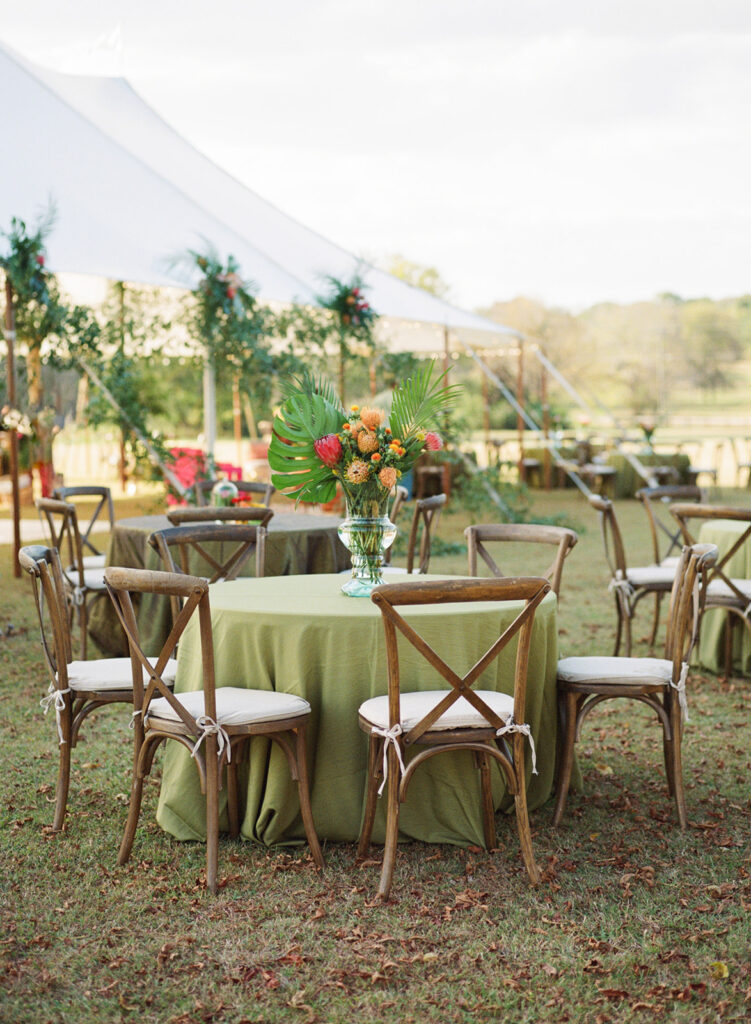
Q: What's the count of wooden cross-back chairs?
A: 15